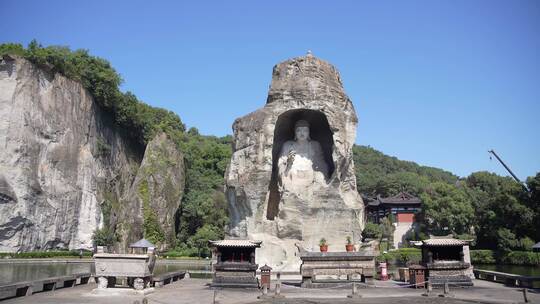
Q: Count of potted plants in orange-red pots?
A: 2